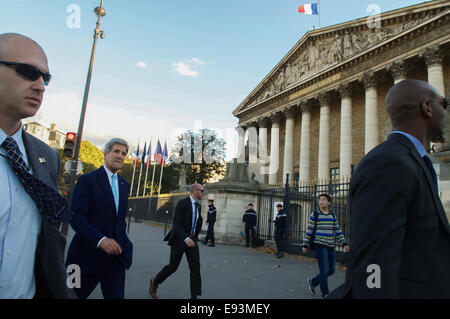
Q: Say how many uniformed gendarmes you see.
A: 3